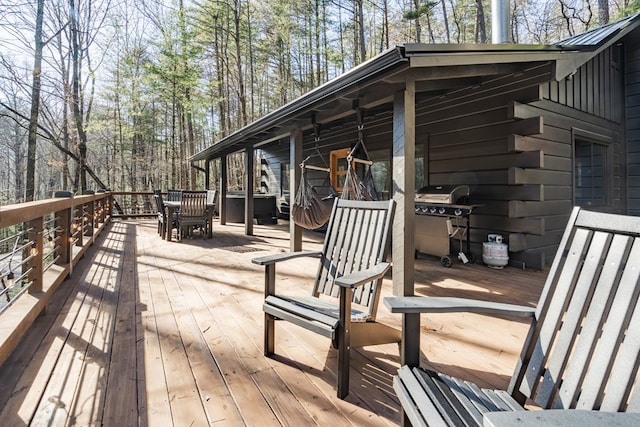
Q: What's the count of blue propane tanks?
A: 0